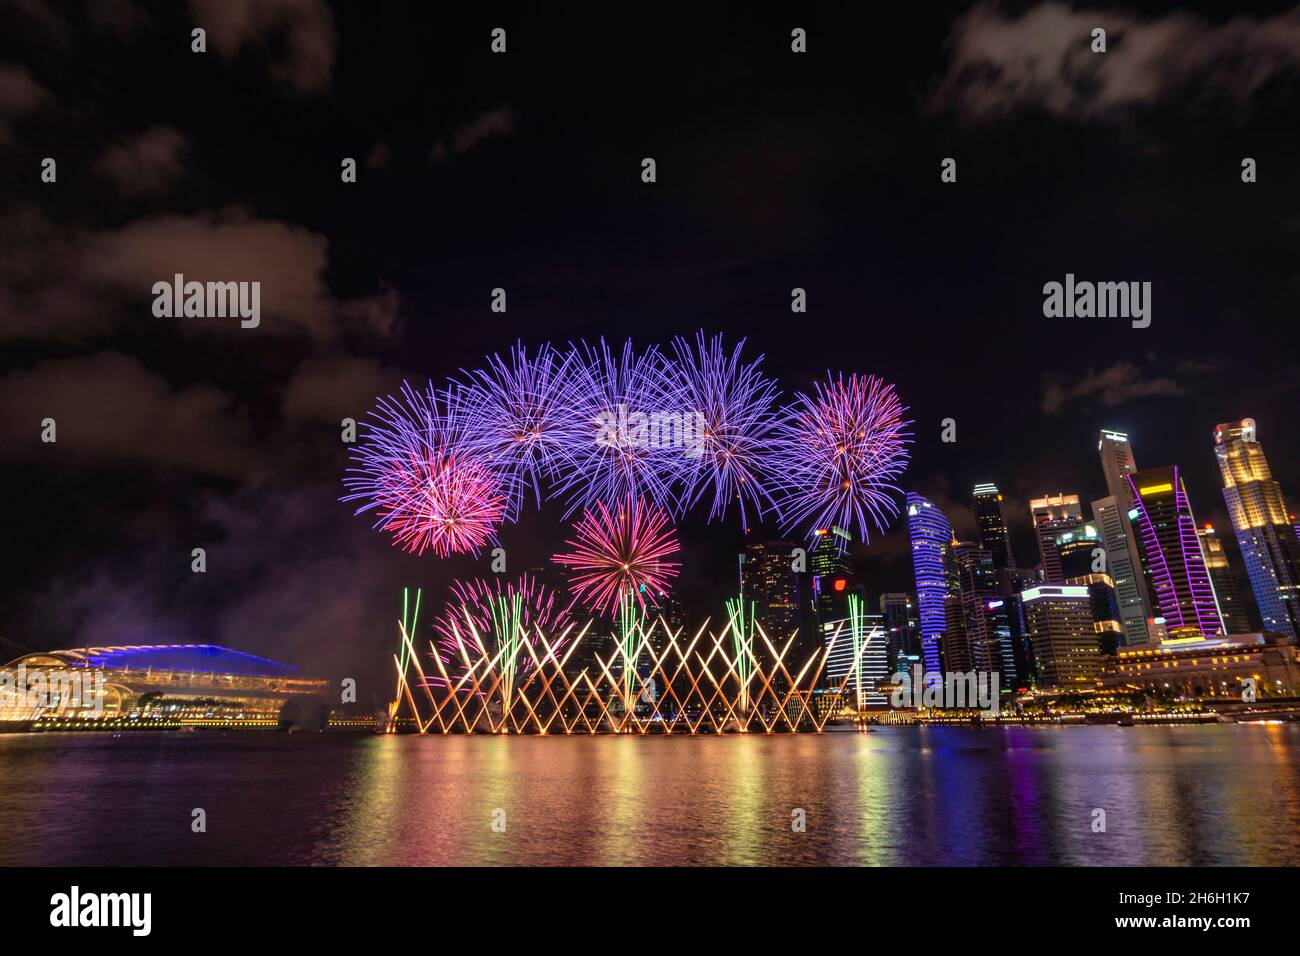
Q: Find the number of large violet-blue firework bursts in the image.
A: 5